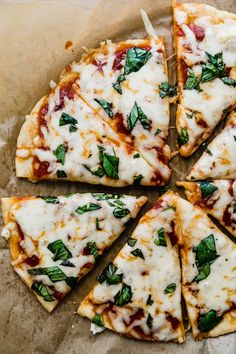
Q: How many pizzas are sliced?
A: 1